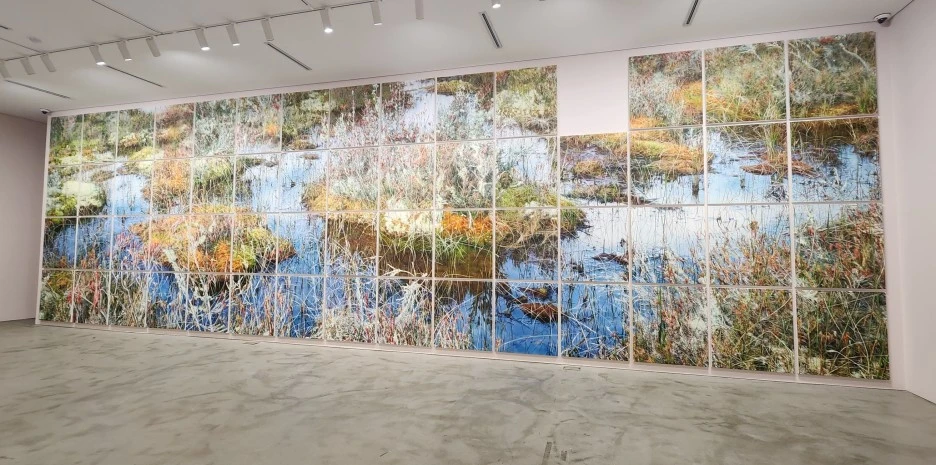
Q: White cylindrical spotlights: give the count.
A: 13